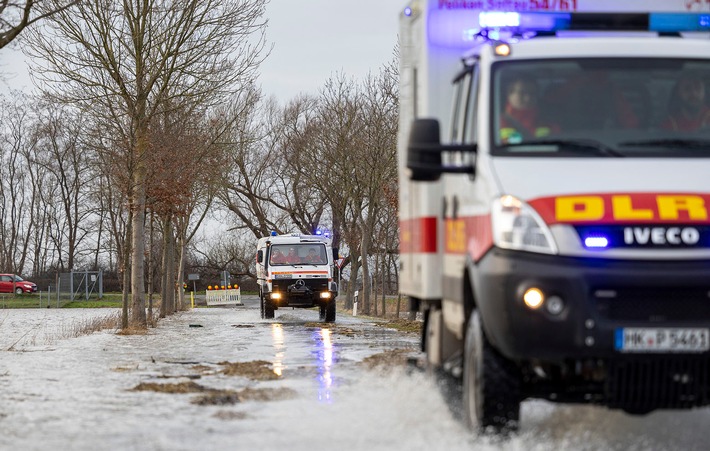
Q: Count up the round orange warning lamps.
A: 5